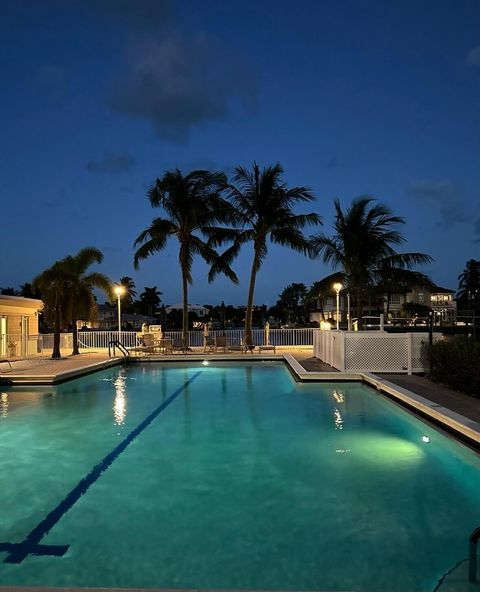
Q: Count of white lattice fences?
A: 1